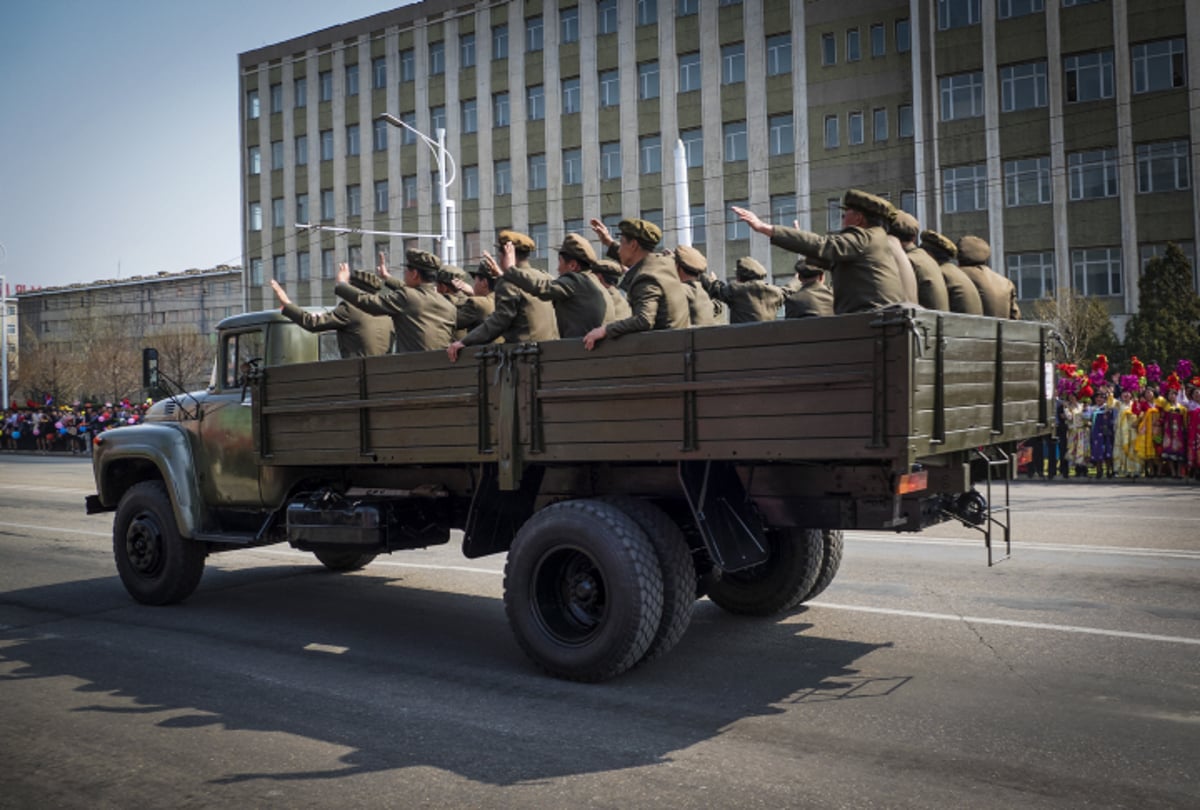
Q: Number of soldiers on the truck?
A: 15